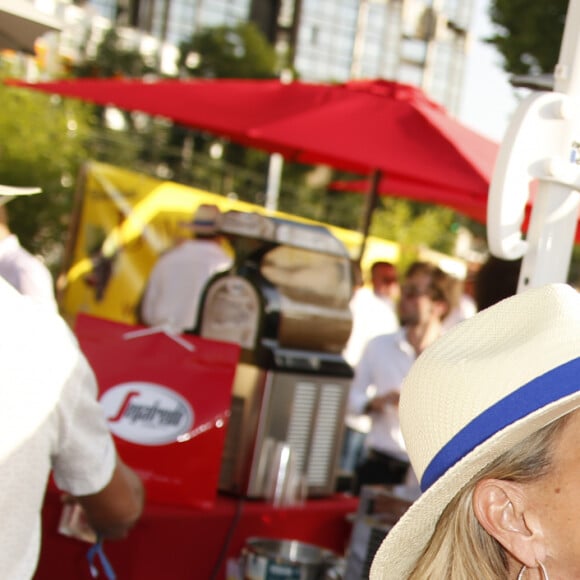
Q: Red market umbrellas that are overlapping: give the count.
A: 2